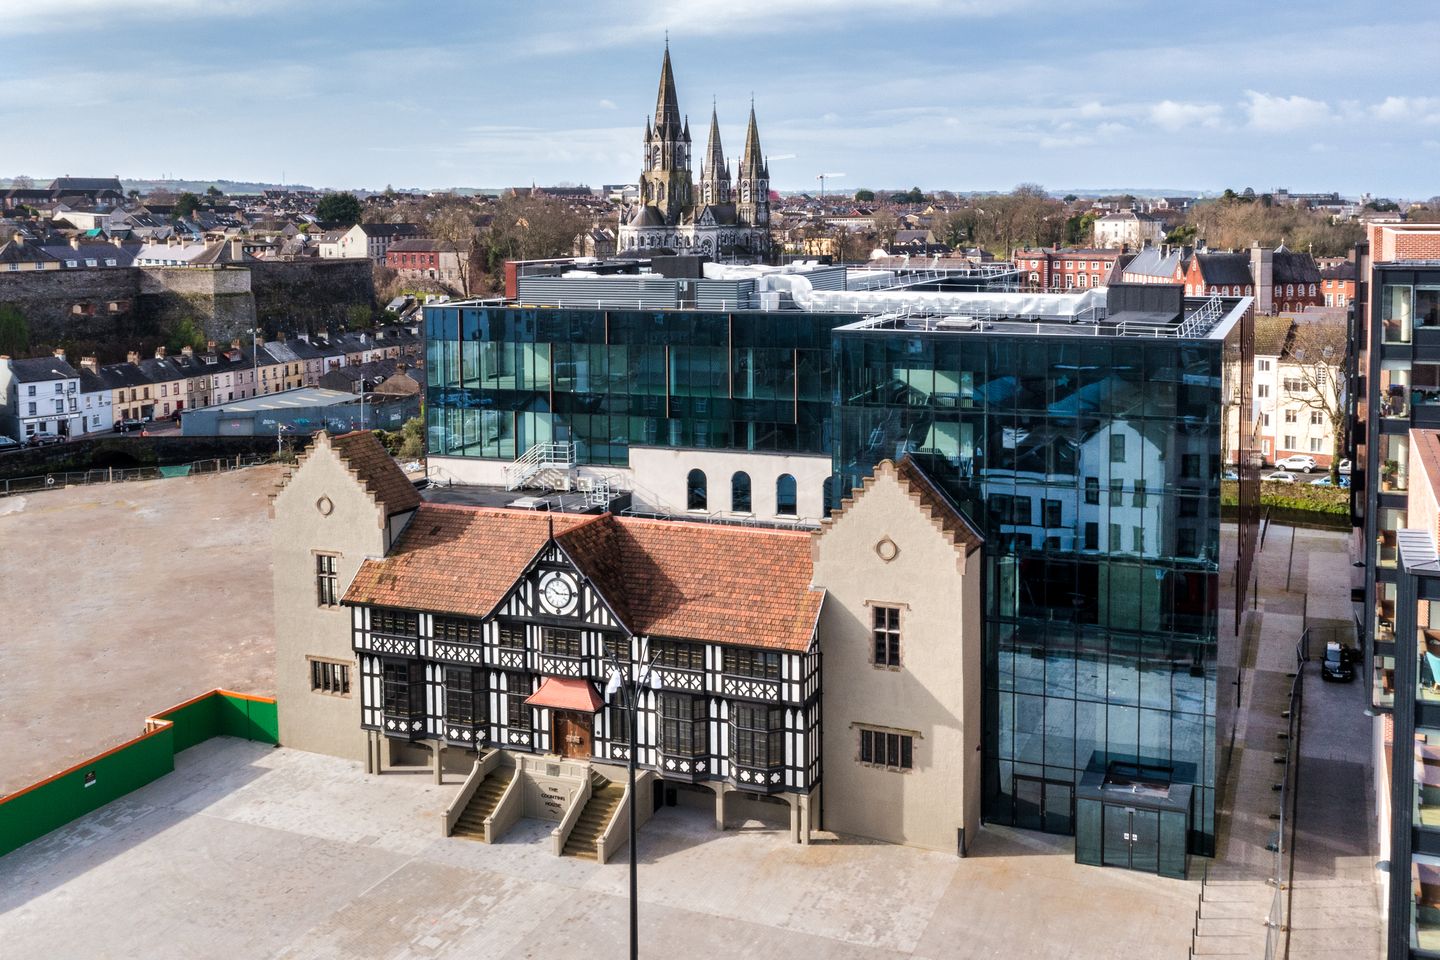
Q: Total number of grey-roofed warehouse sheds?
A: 1